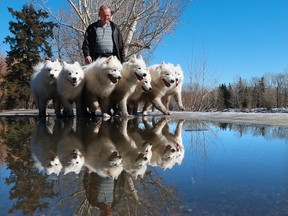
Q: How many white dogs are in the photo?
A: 7